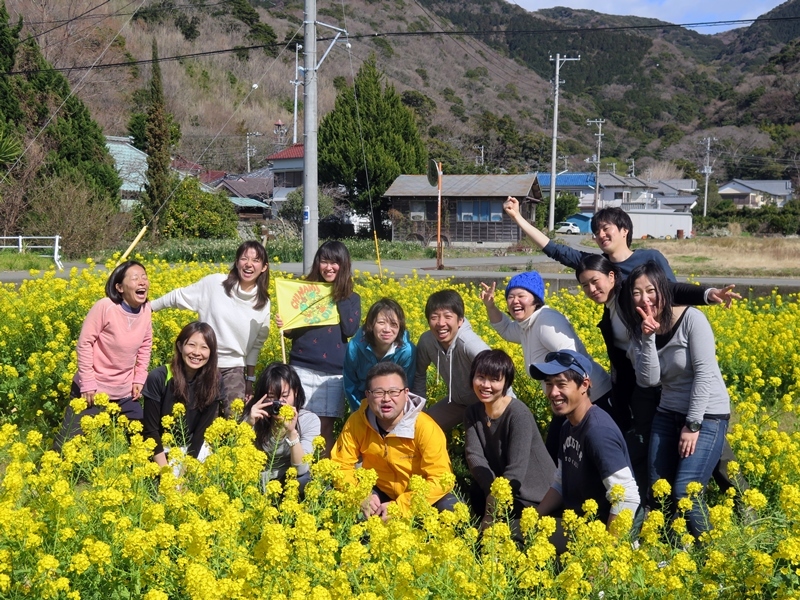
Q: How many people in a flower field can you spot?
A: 14